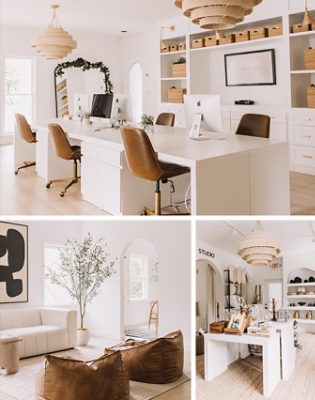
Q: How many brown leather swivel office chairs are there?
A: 5